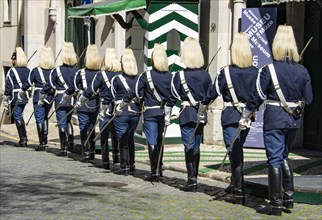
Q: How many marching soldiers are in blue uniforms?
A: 10